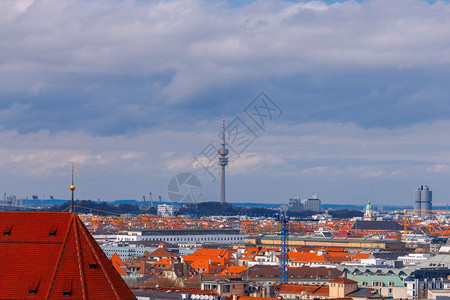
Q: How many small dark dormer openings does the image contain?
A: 5